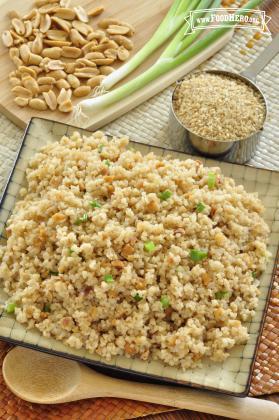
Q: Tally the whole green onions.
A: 2